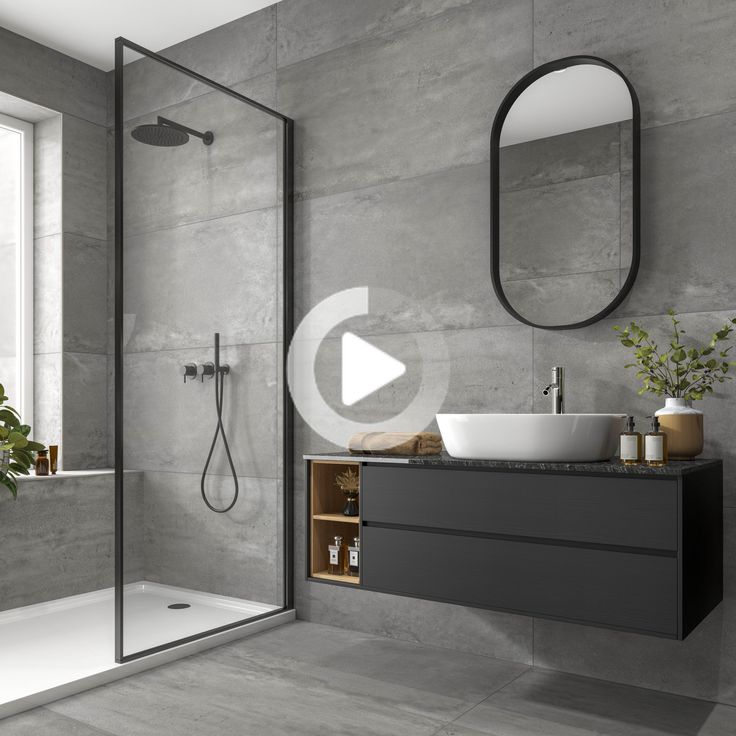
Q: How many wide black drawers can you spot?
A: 2